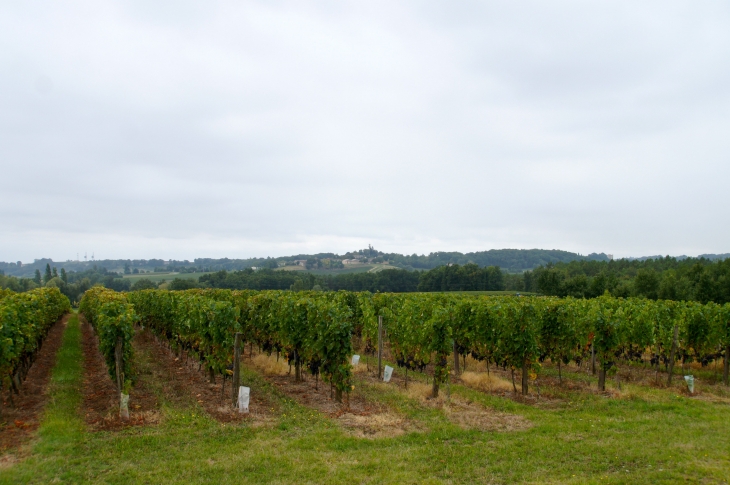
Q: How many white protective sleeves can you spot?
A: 5